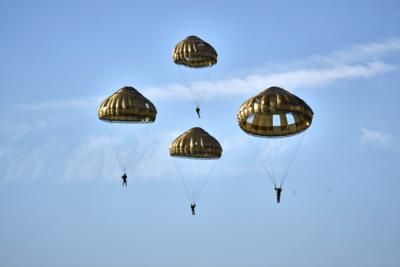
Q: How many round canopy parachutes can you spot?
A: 4